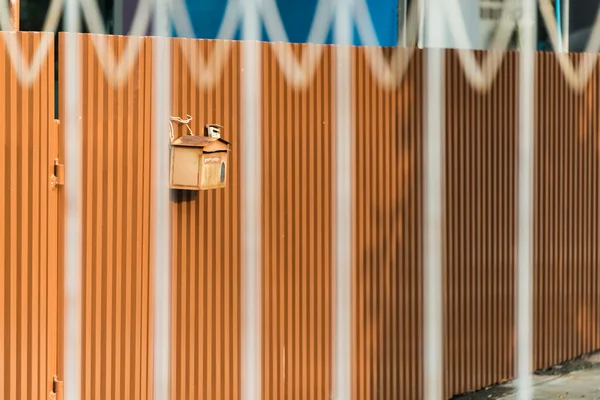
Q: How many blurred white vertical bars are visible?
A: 6